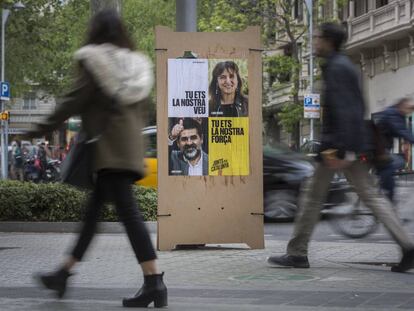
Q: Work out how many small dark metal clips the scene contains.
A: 4